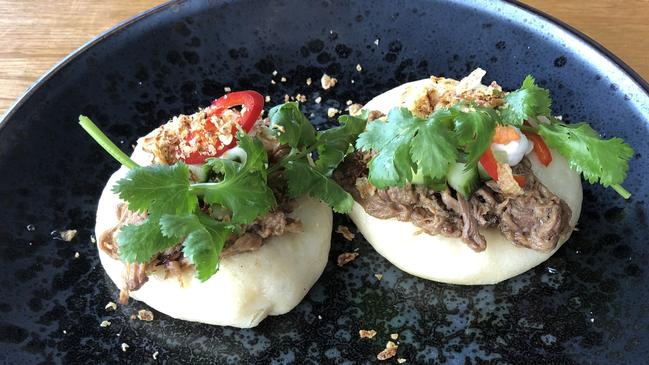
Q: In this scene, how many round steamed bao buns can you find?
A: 2